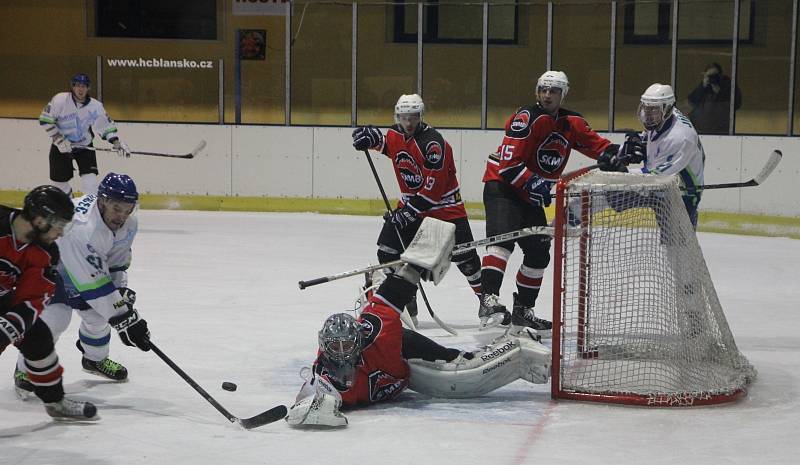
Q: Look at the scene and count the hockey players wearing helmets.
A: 7